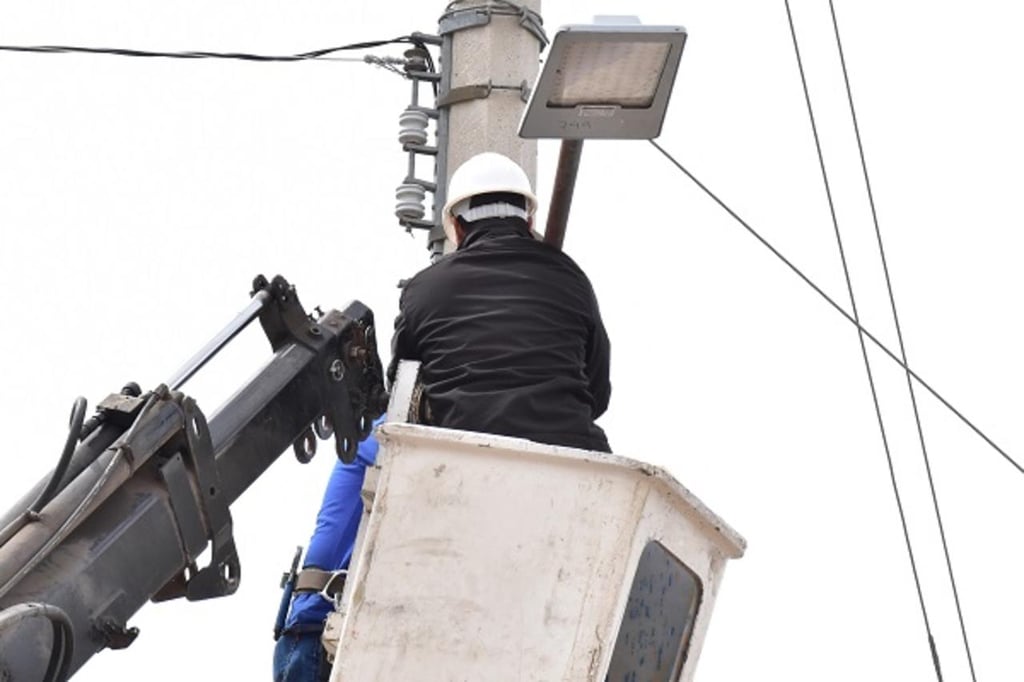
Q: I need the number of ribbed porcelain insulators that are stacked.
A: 2